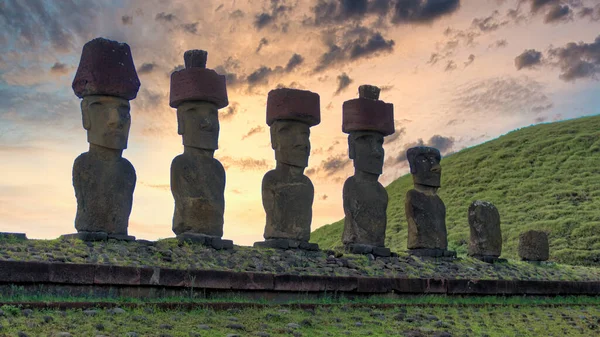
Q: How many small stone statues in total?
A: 2